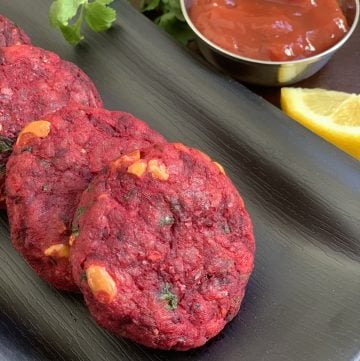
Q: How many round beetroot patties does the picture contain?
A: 4